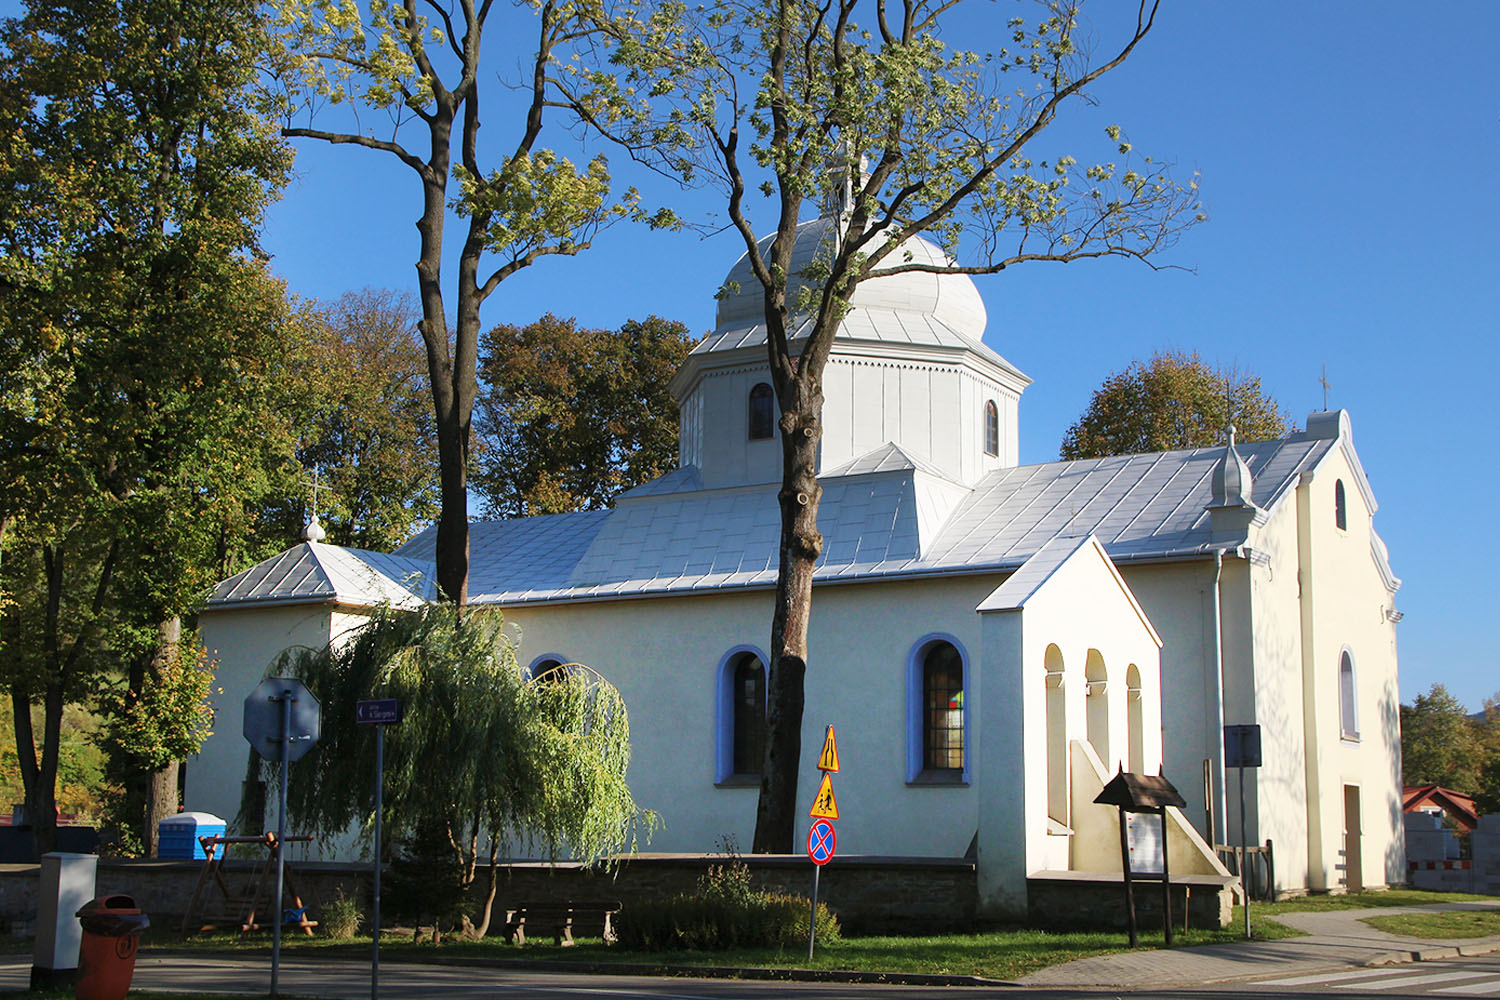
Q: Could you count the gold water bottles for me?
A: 0